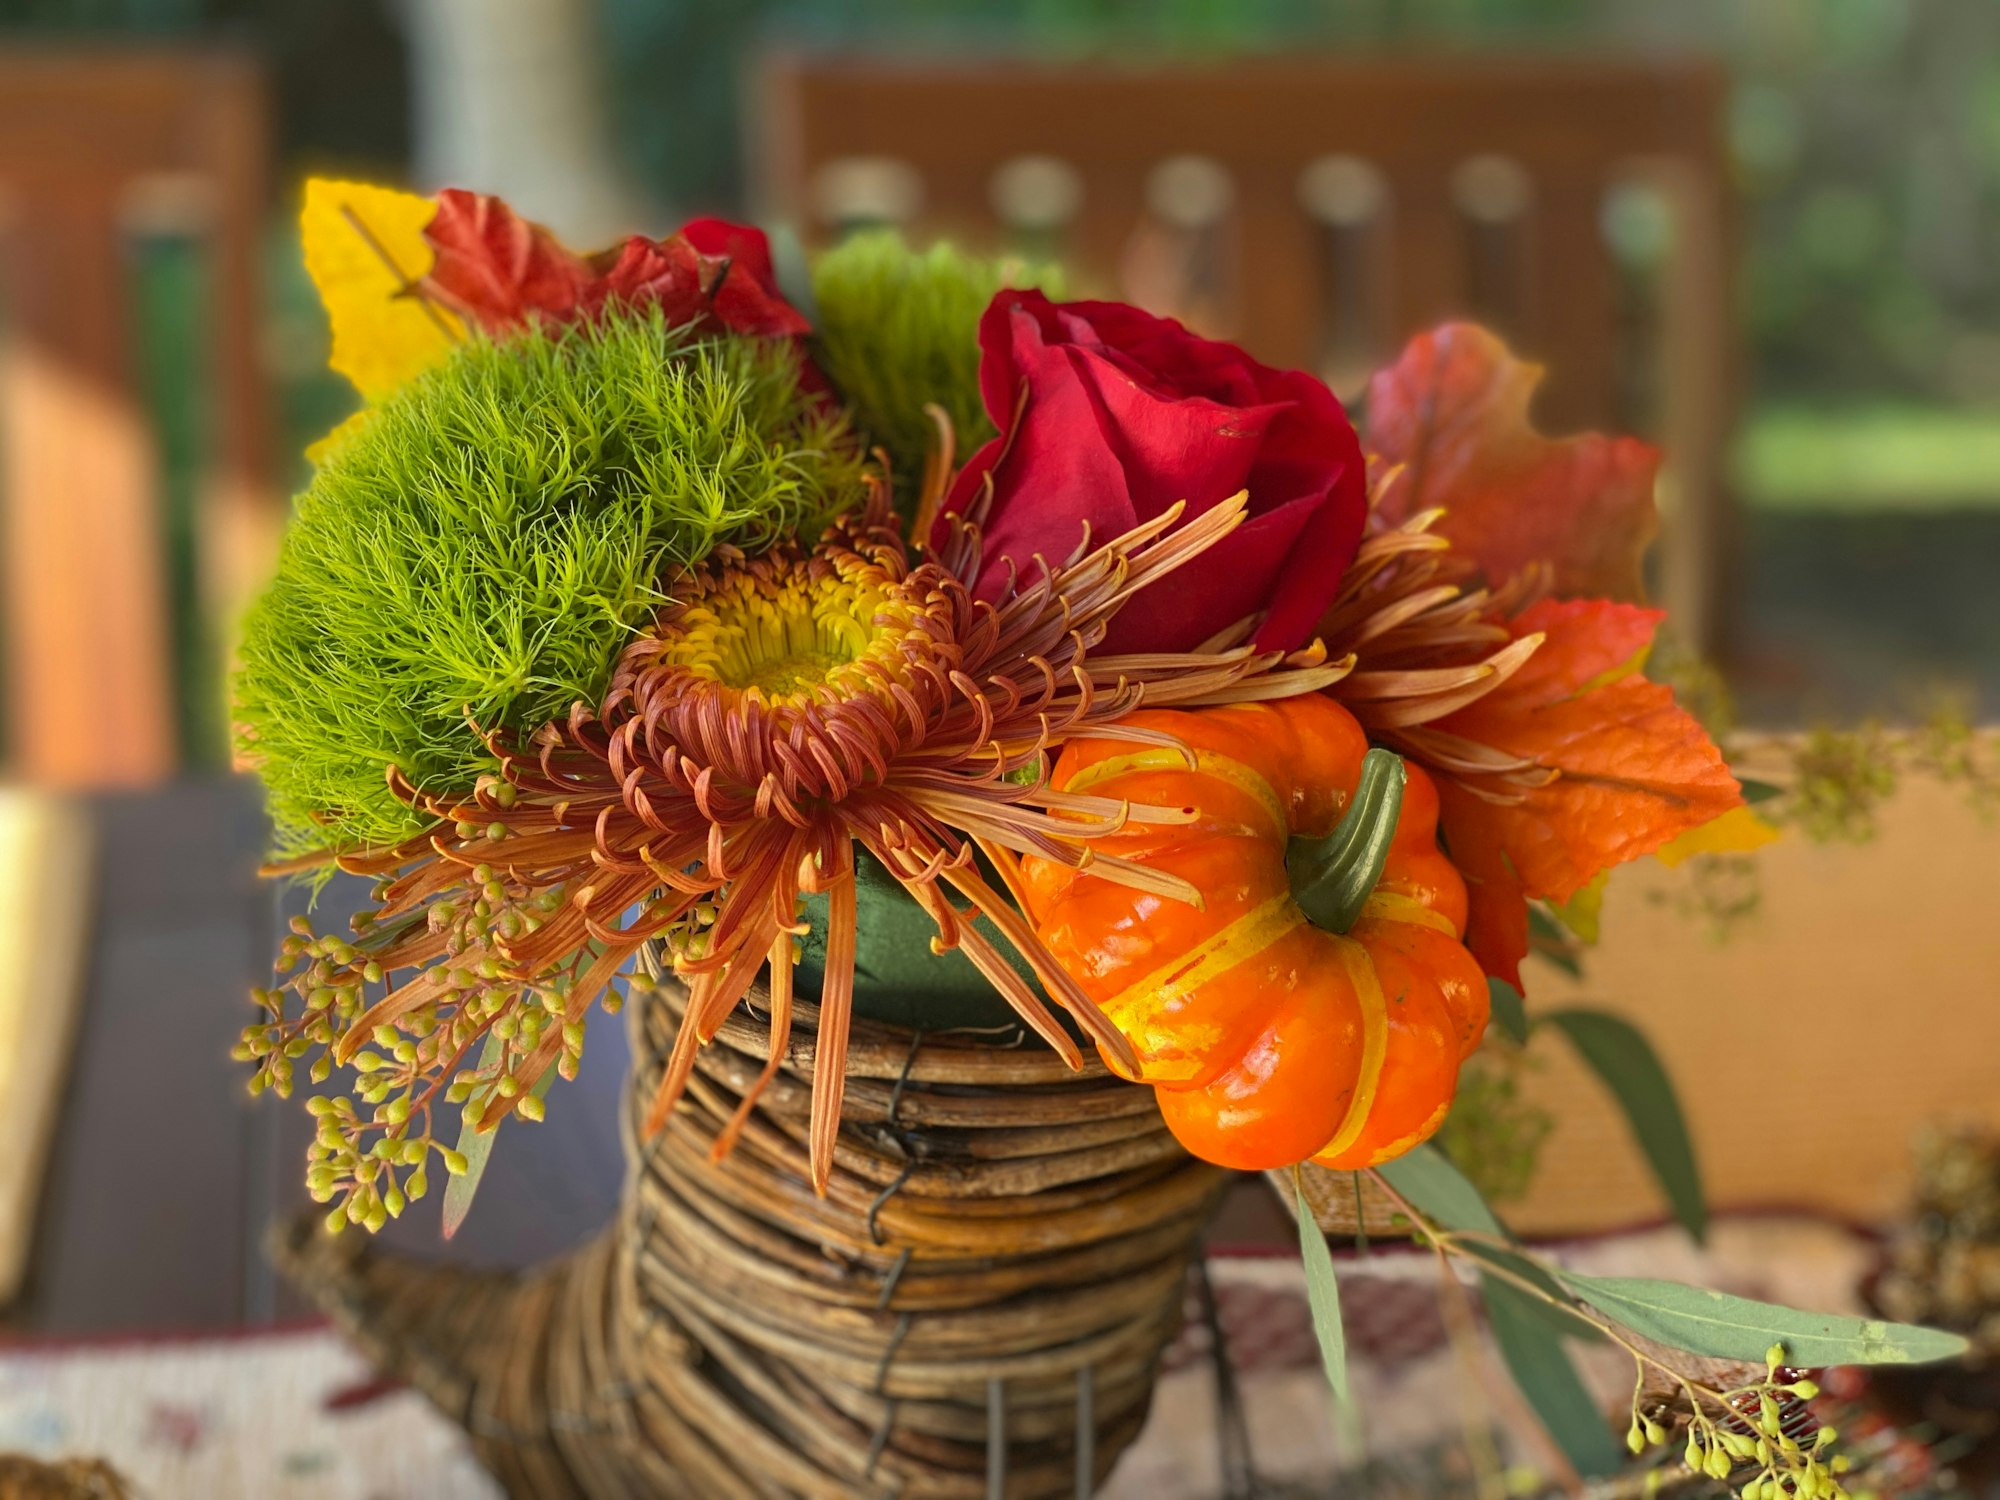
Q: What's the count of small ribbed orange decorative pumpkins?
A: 1